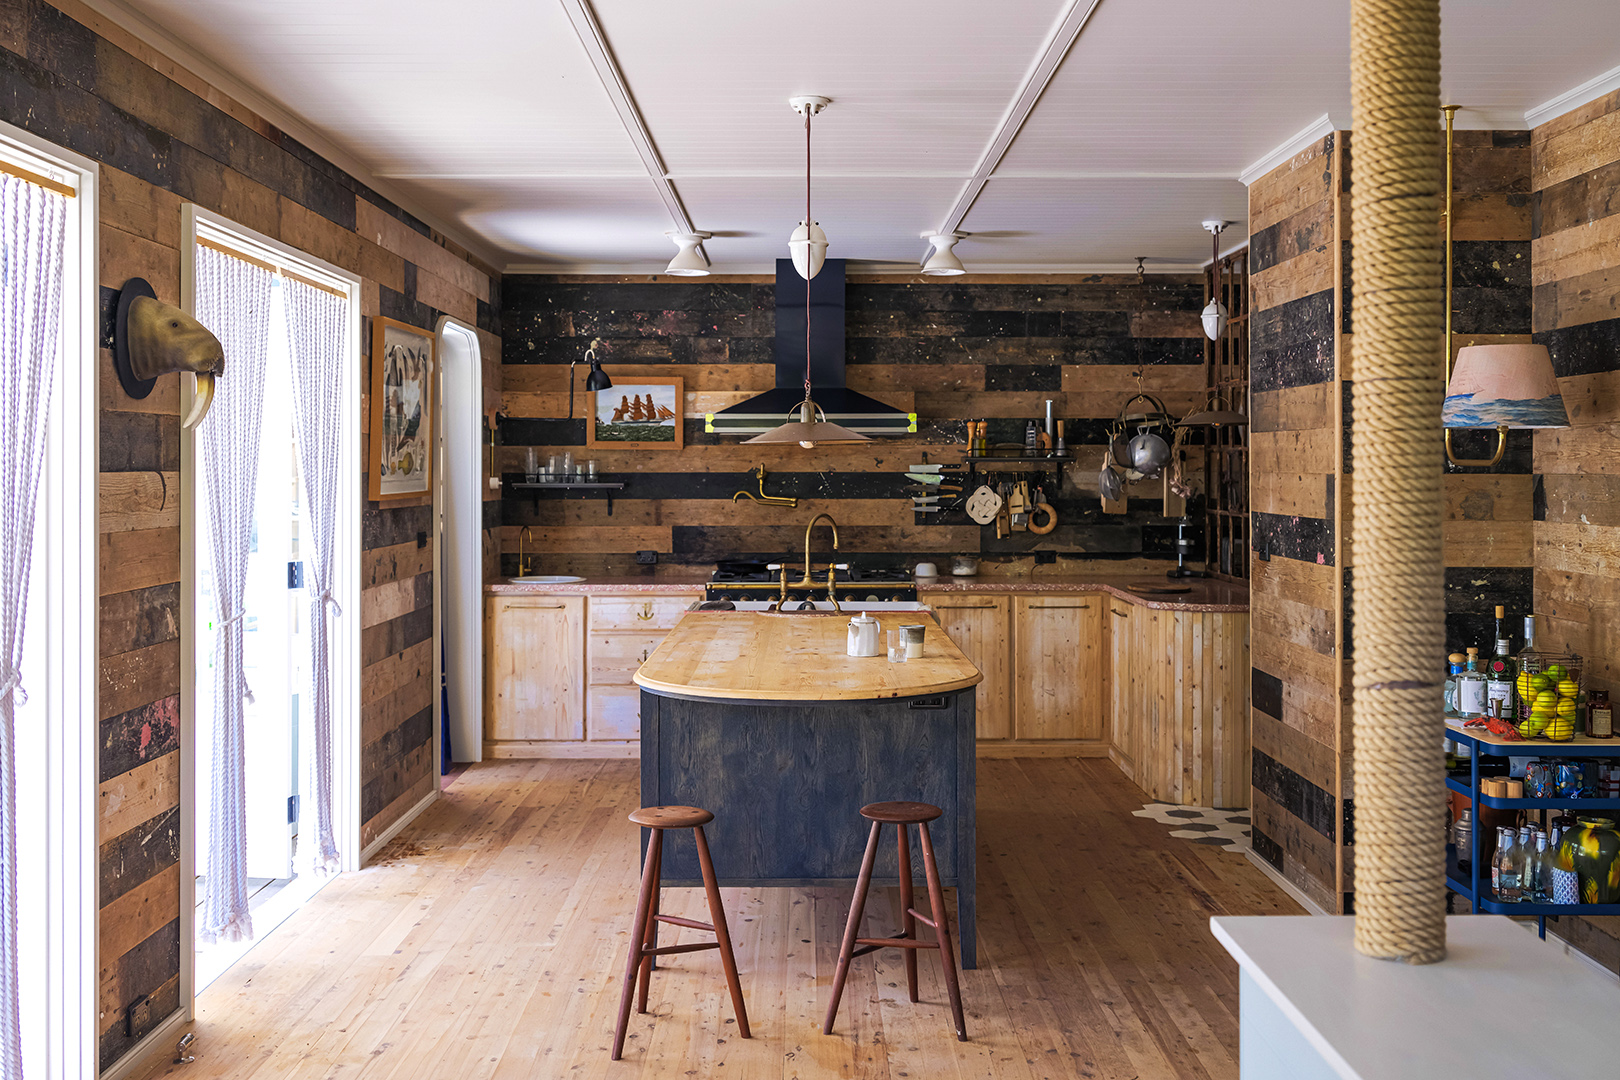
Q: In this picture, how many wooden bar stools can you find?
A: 2